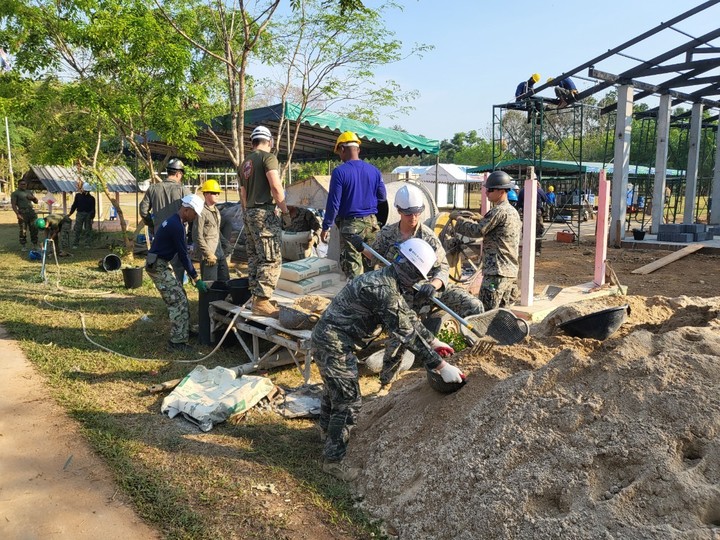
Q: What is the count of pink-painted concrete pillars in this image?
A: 3